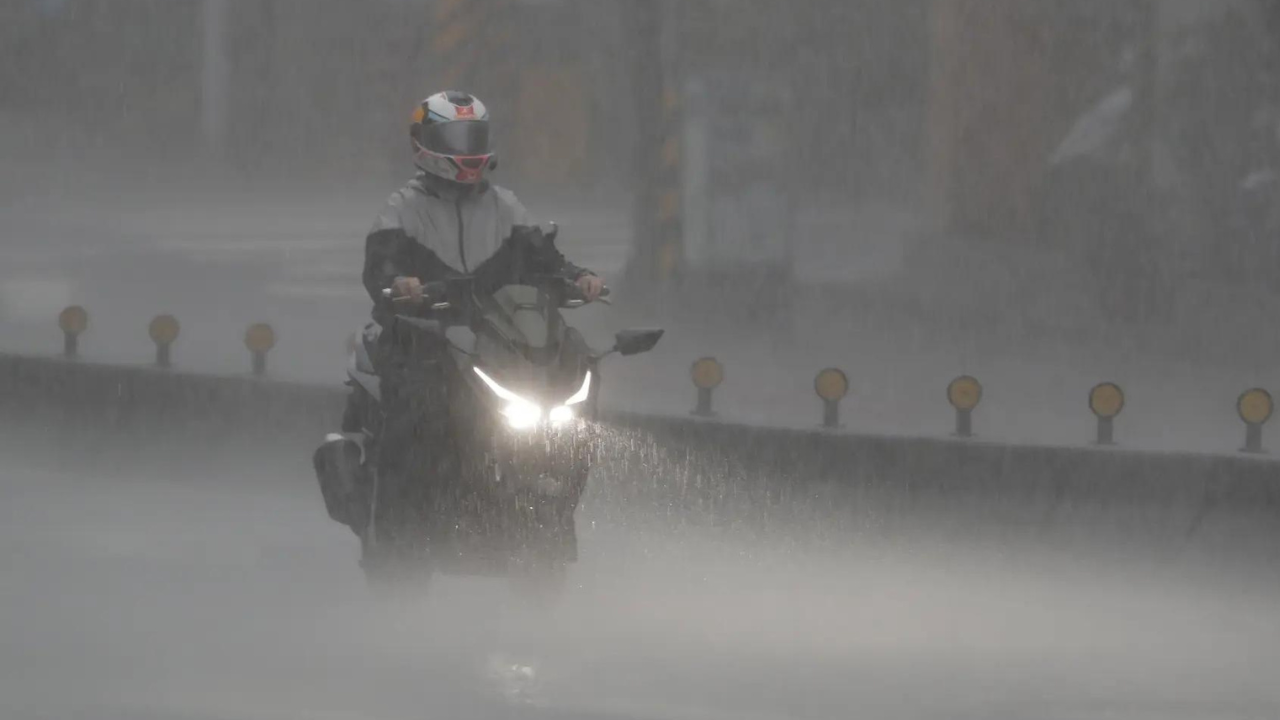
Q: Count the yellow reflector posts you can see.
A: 8